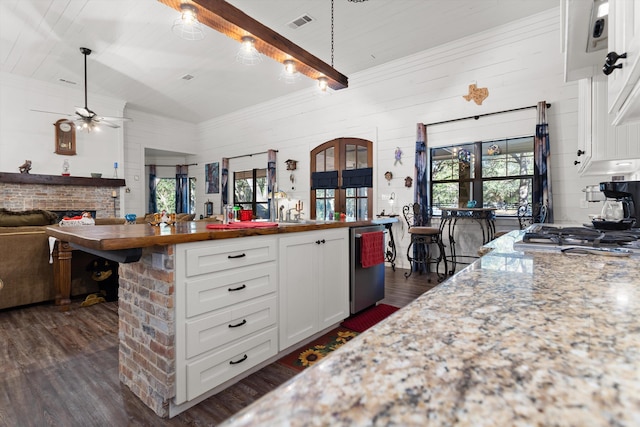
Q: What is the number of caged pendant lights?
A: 4